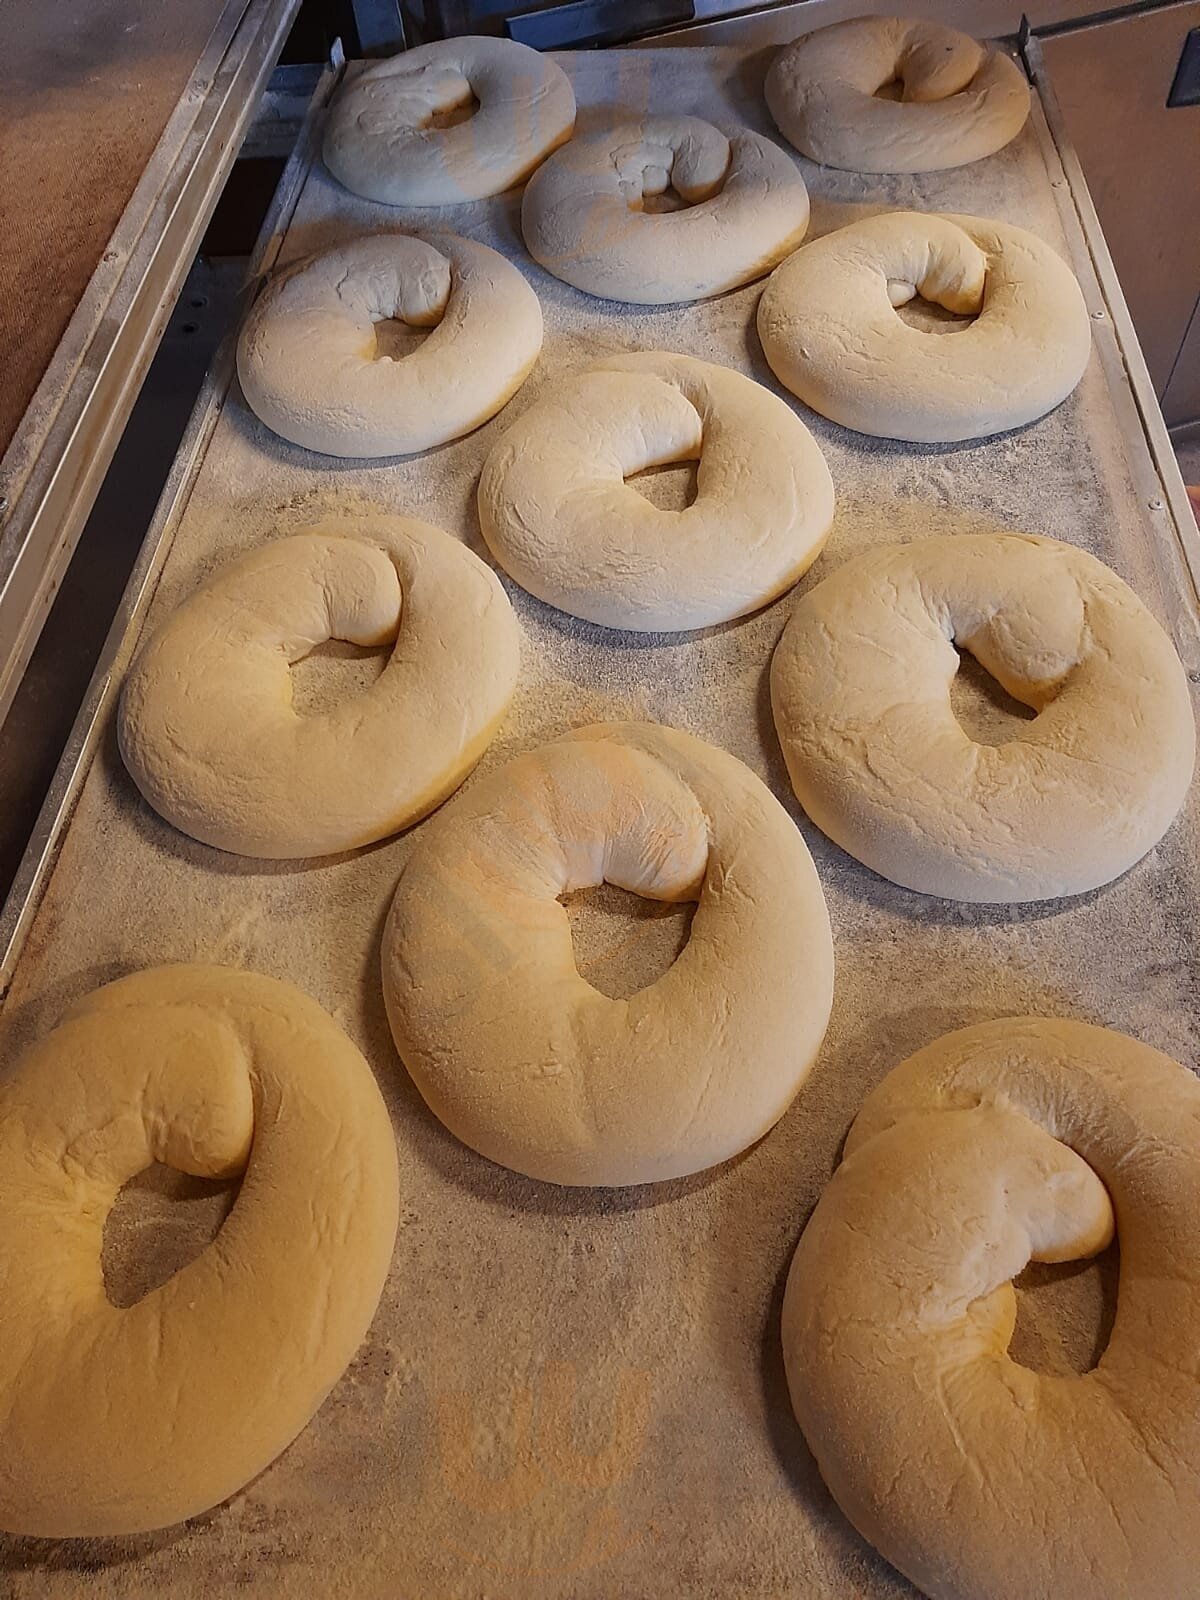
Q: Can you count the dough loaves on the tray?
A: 11